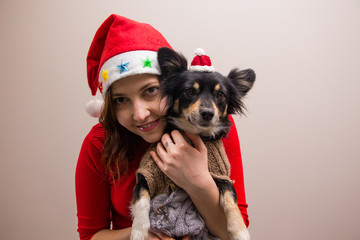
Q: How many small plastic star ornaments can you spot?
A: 4